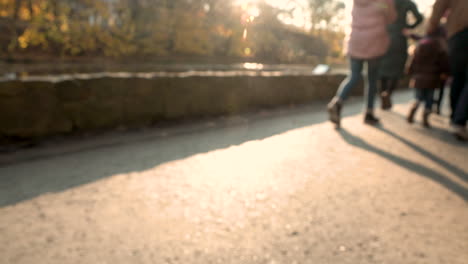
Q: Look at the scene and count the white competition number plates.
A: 0